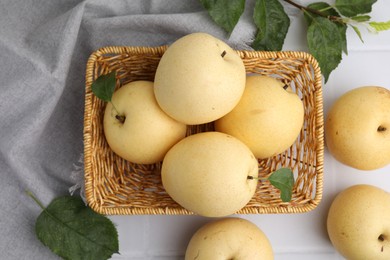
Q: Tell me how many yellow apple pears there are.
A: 7